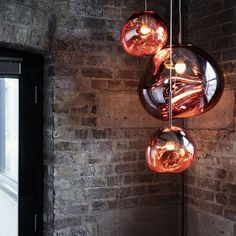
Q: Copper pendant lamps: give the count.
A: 3